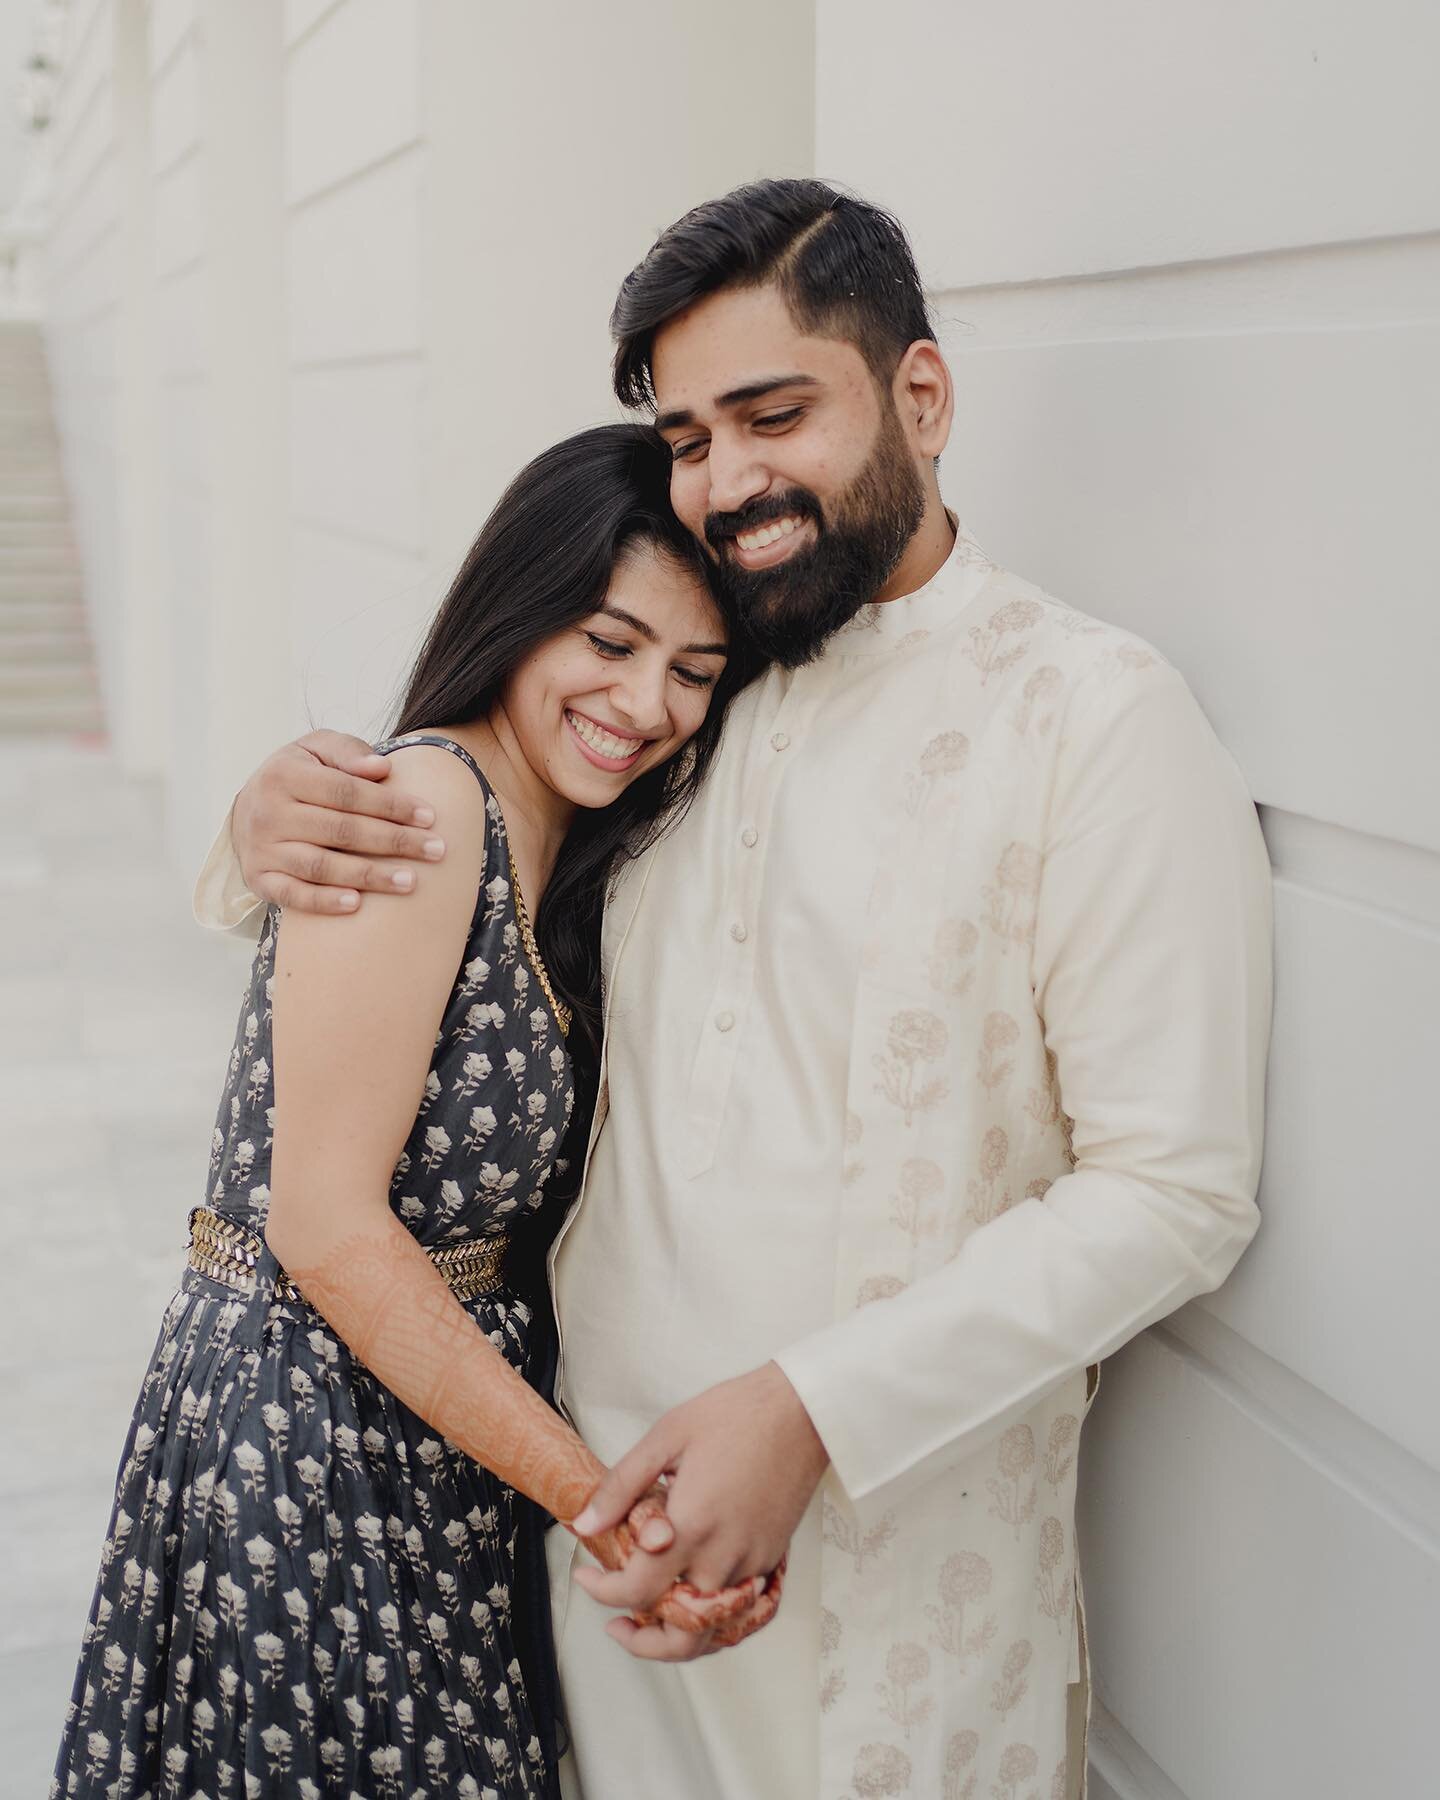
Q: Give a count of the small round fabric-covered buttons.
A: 4